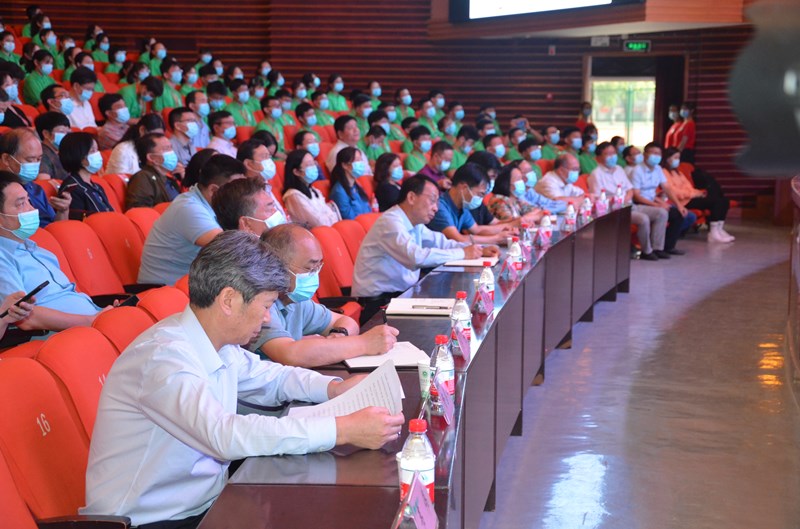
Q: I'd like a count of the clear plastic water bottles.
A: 11